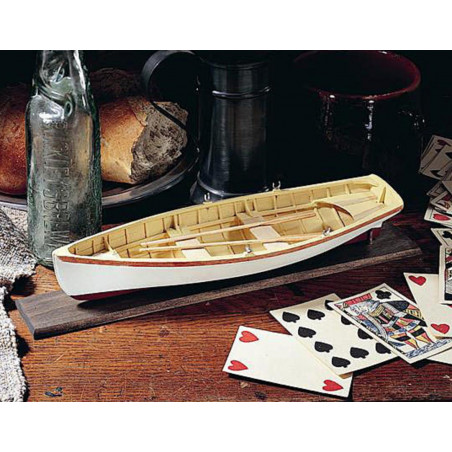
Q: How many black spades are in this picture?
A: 10